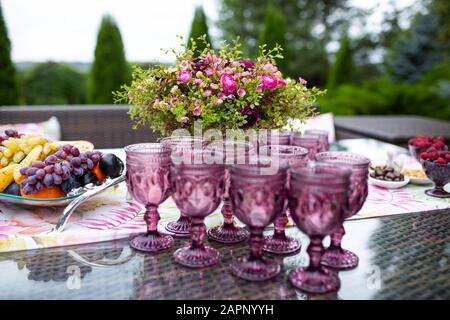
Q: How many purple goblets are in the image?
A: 11